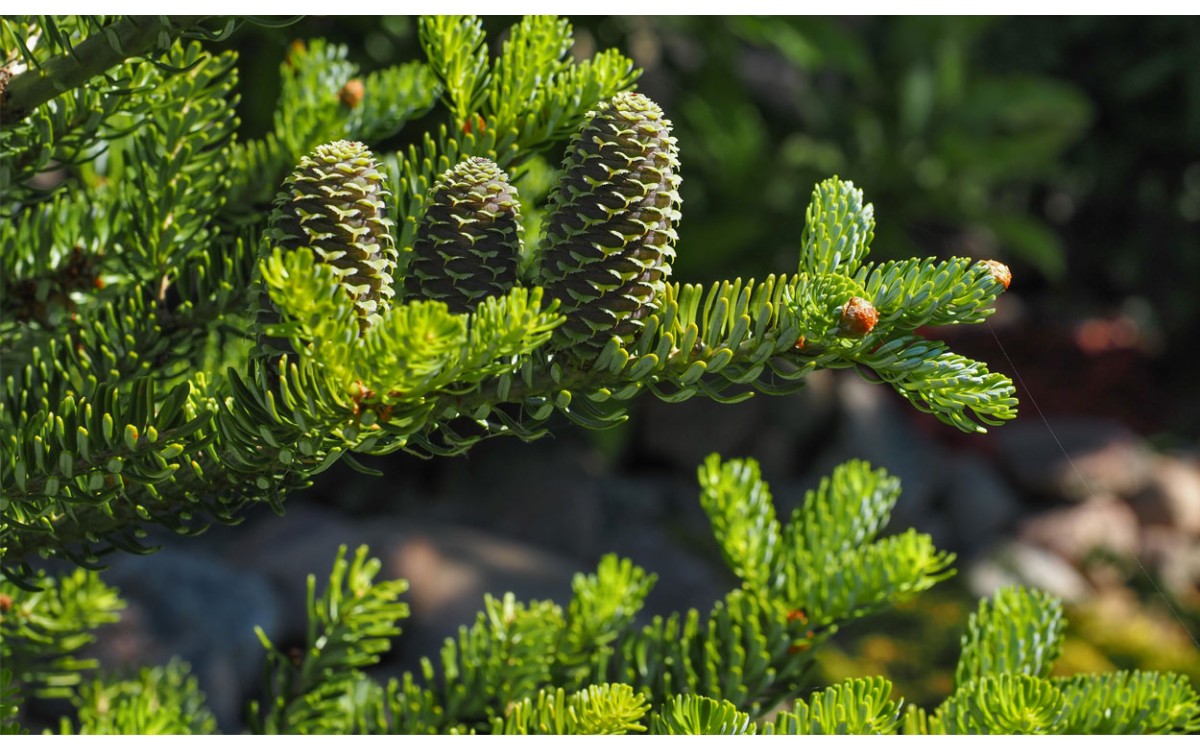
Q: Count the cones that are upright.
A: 3